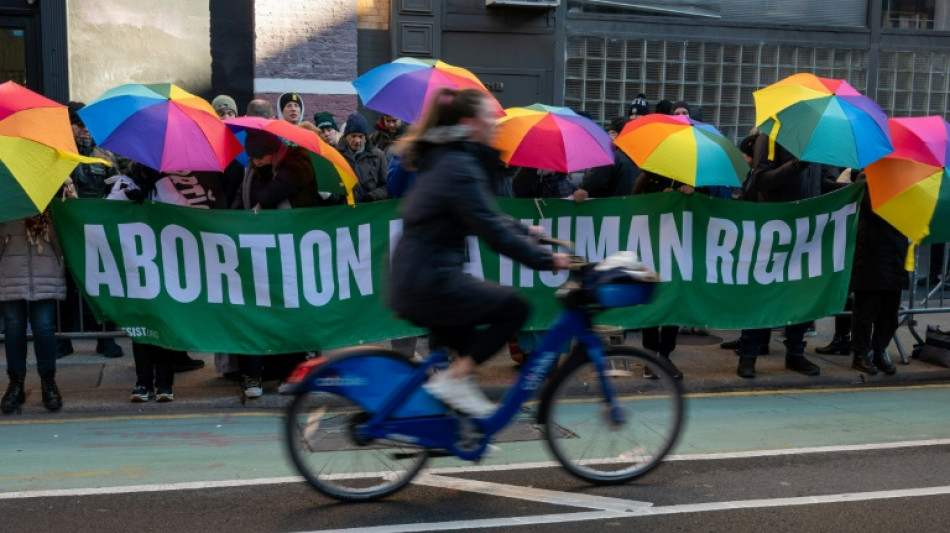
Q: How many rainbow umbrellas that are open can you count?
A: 8